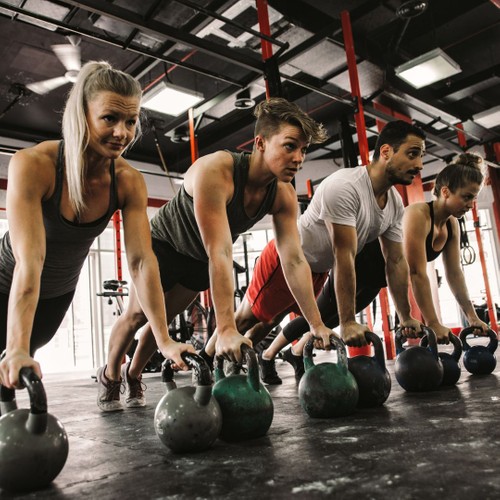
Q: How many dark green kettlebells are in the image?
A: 2